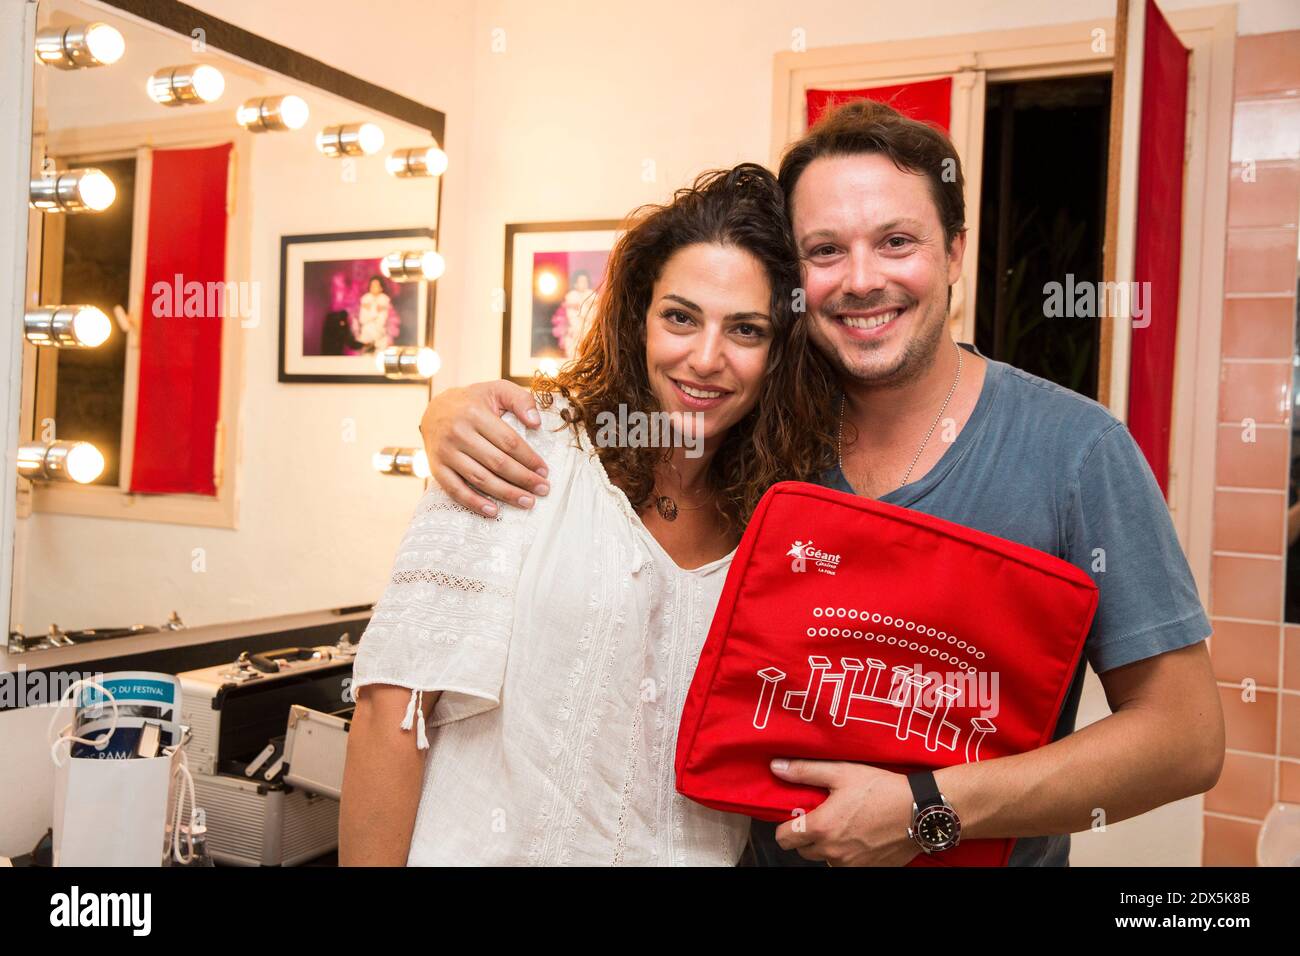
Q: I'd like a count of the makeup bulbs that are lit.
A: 11